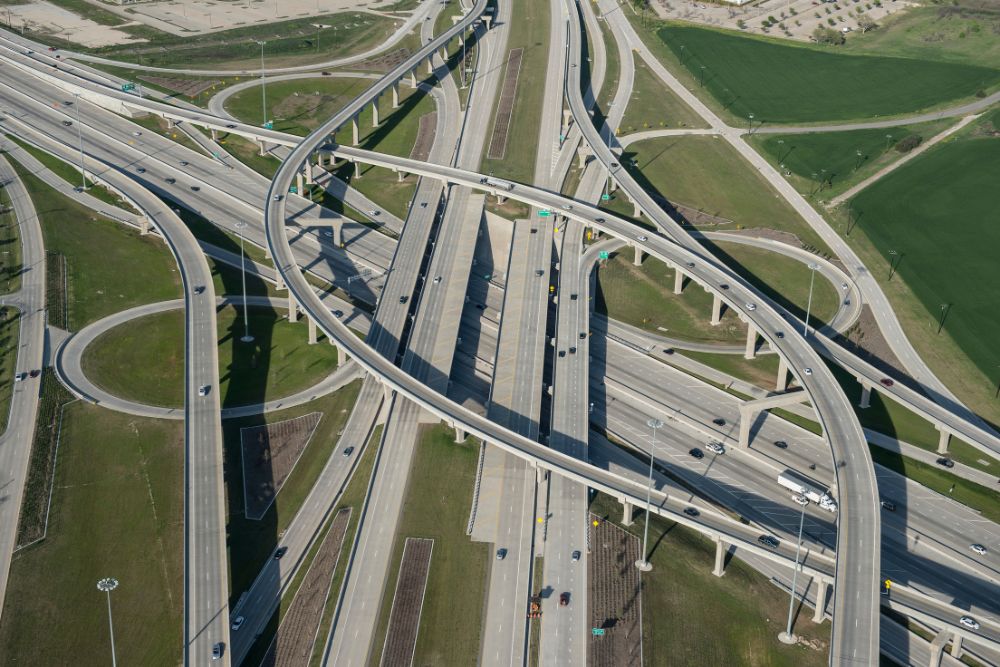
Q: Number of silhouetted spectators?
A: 0